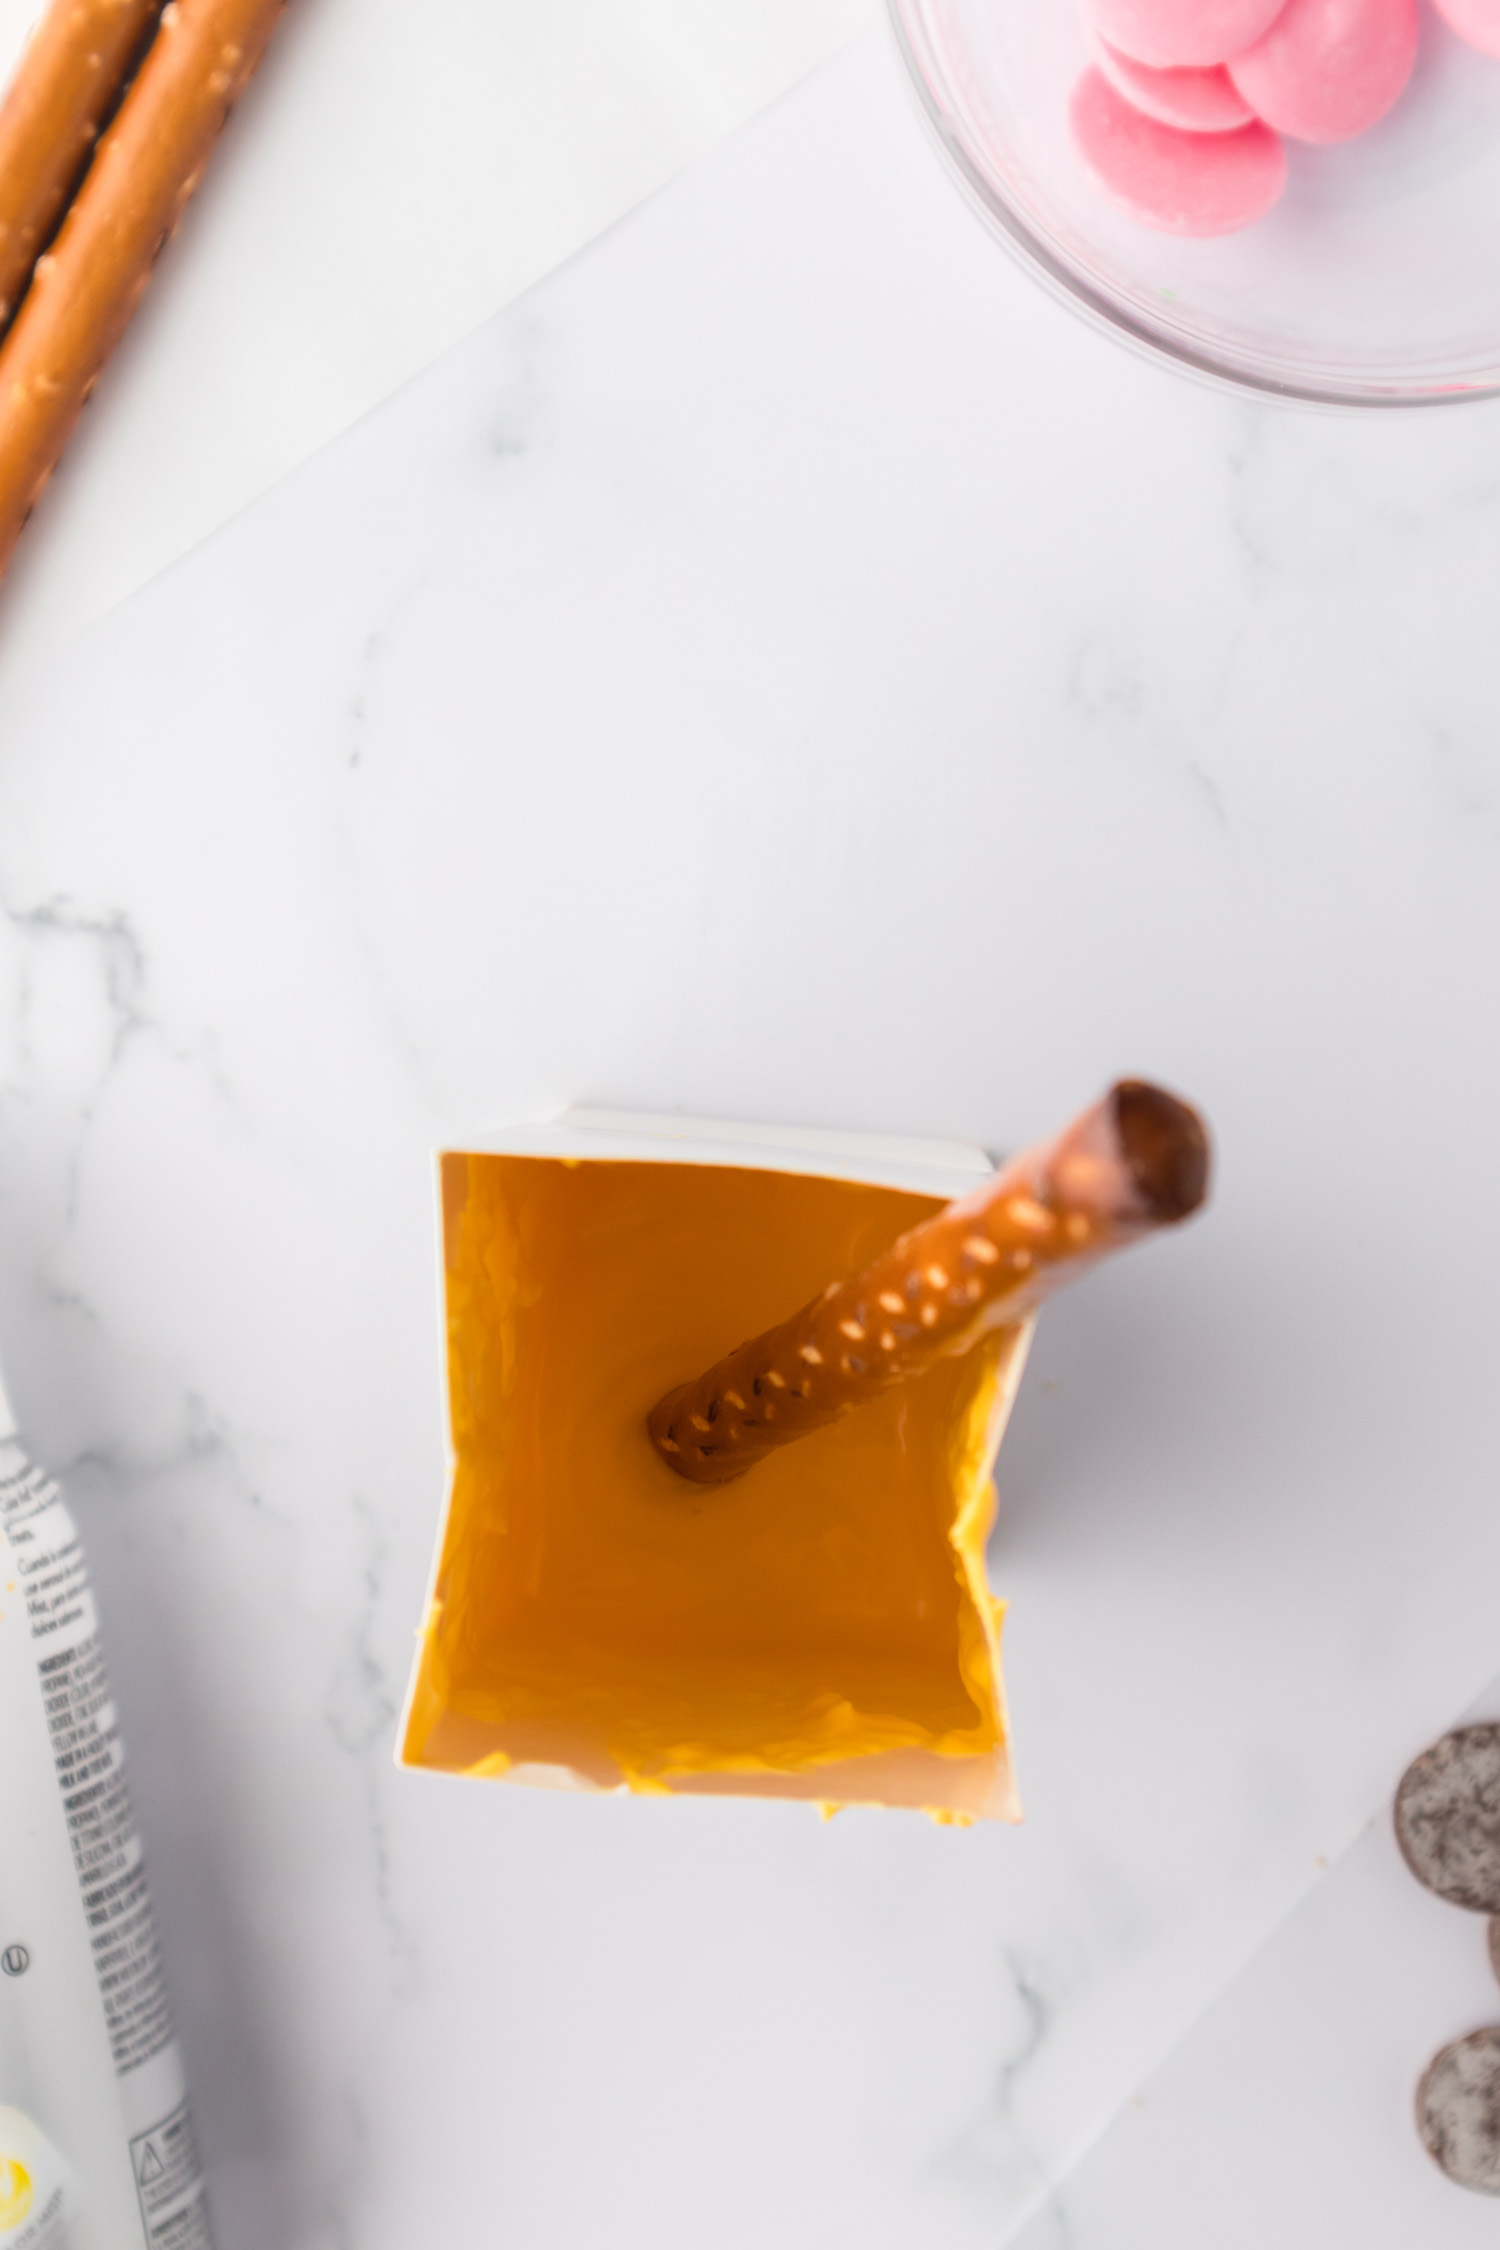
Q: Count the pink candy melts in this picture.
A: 5